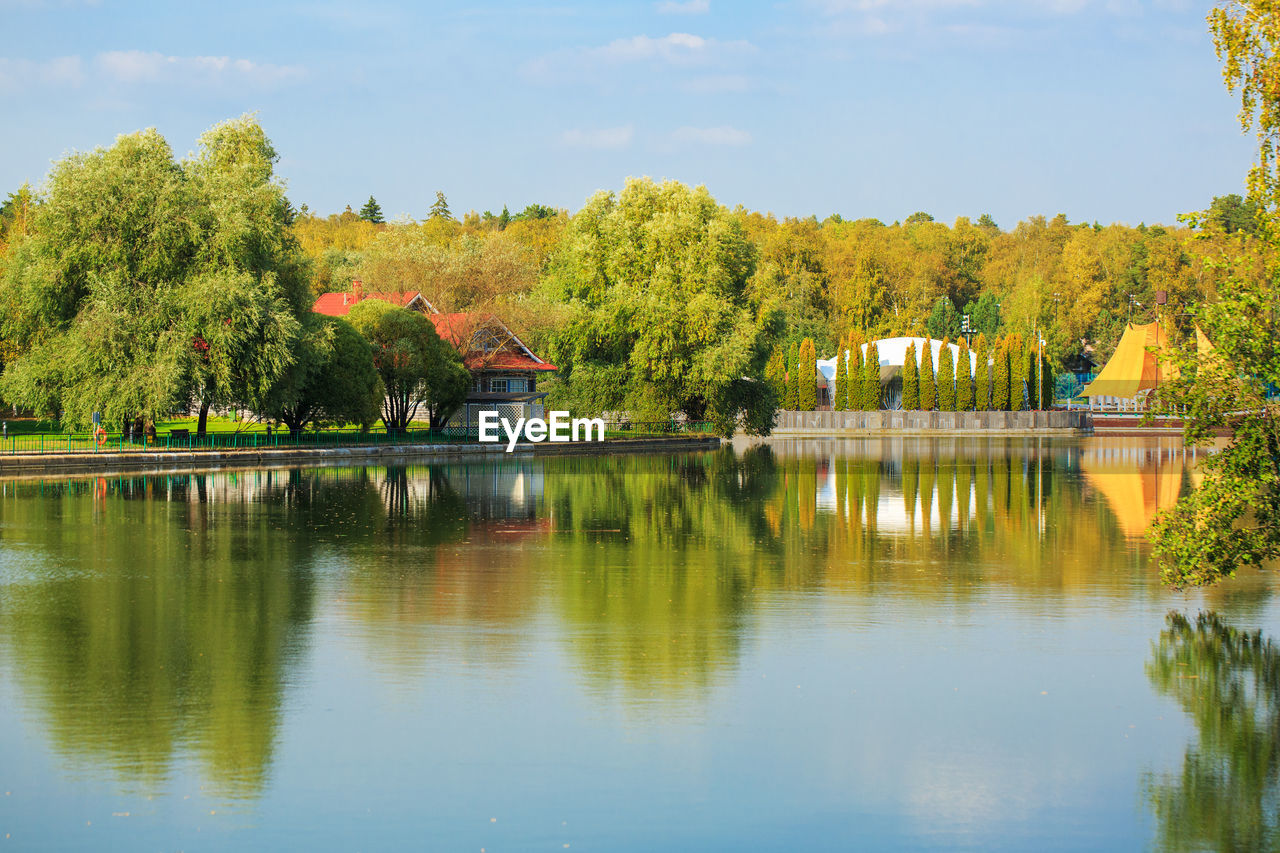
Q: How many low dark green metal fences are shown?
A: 1